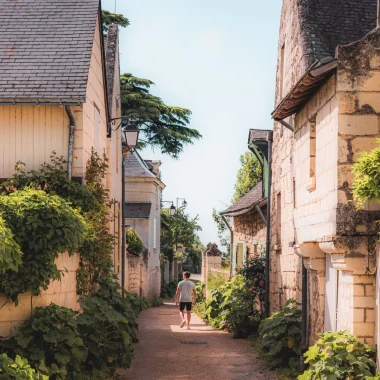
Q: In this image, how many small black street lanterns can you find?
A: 3